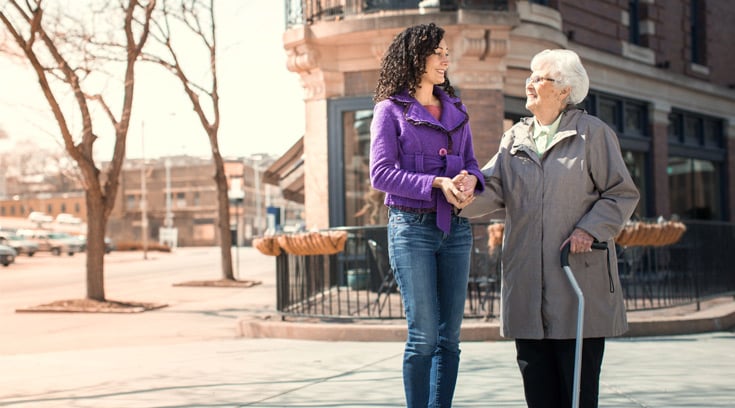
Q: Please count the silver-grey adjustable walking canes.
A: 1